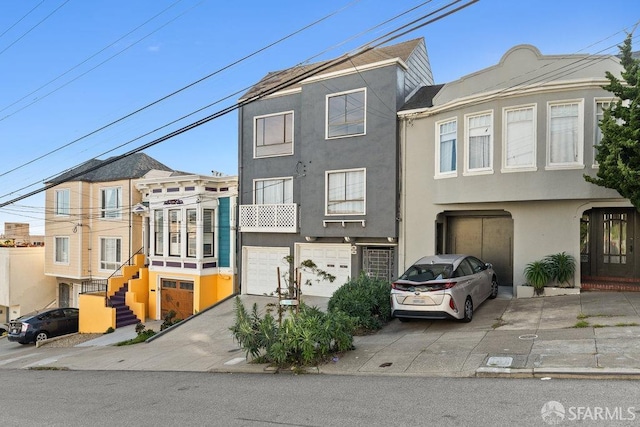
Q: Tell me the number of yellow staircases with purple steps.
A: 1